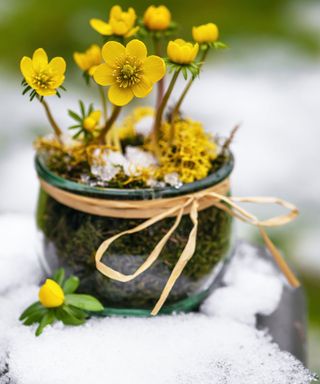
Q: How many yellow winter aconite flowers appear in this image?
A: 9